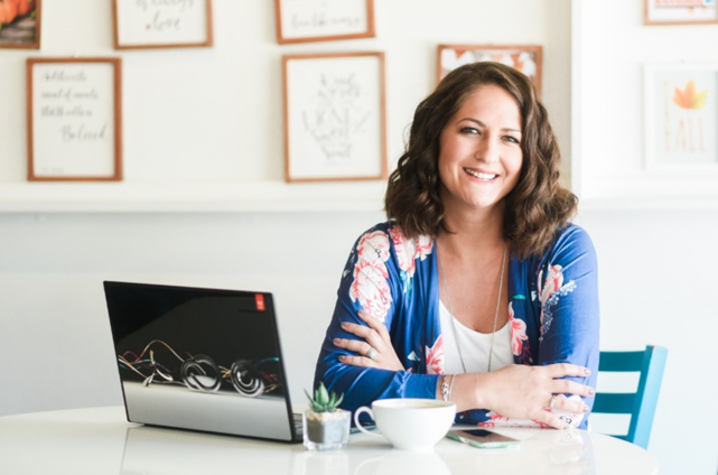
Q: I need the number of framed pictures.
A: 8